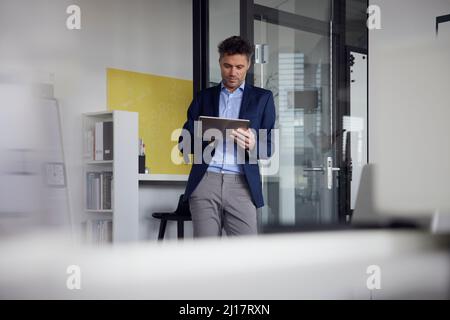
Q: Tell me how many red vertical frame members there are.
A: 0